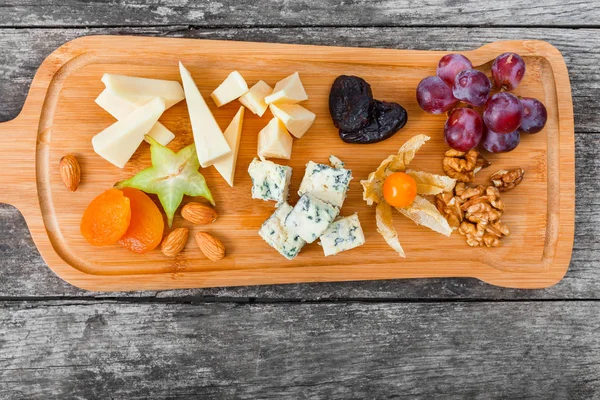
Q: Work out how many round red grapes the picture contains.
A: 8